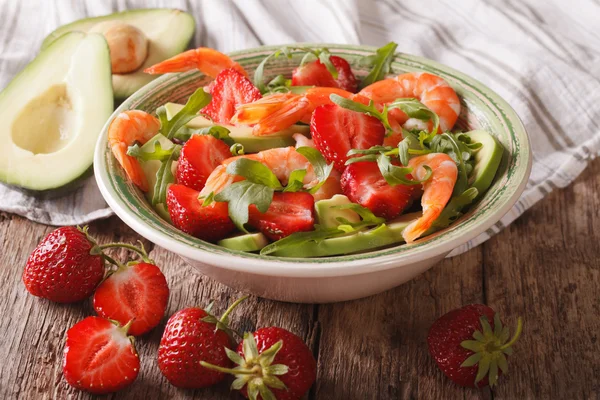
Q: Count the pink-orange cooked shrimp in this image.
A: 6